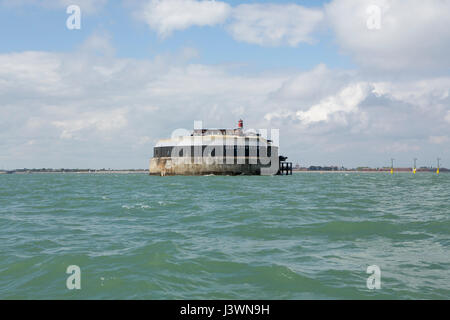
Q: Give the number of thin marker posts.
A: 3